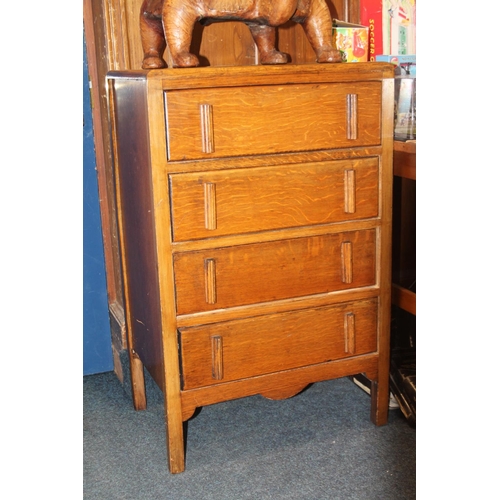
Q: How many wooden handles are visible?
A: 8